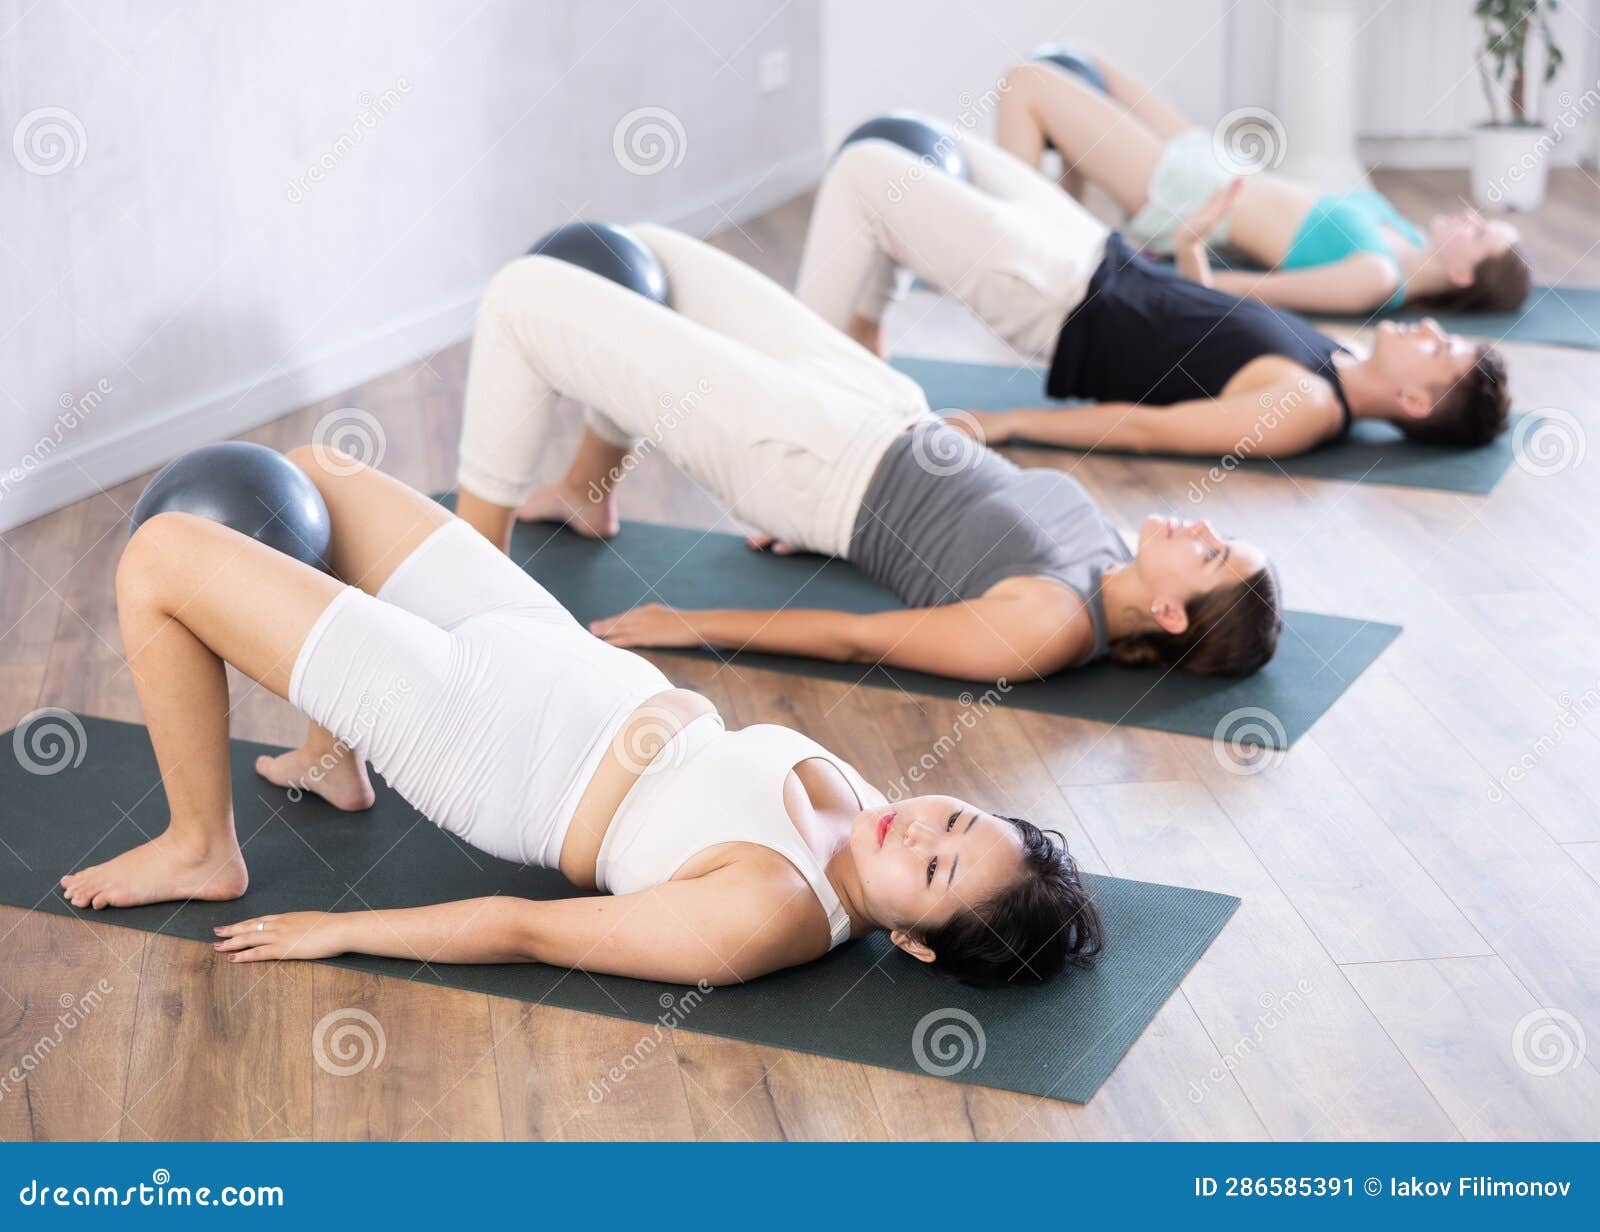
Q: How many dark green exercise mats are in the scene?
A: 4